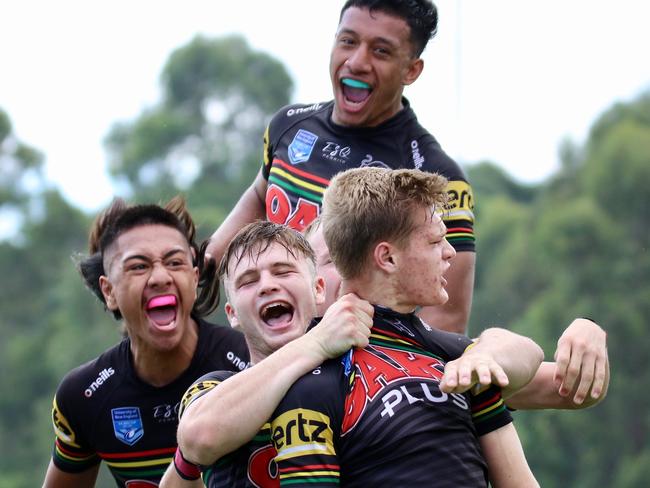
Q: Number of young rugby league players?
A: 5